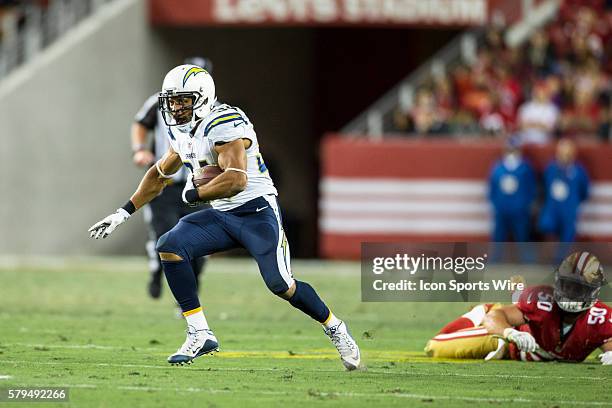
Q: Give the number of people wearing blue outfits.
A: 2